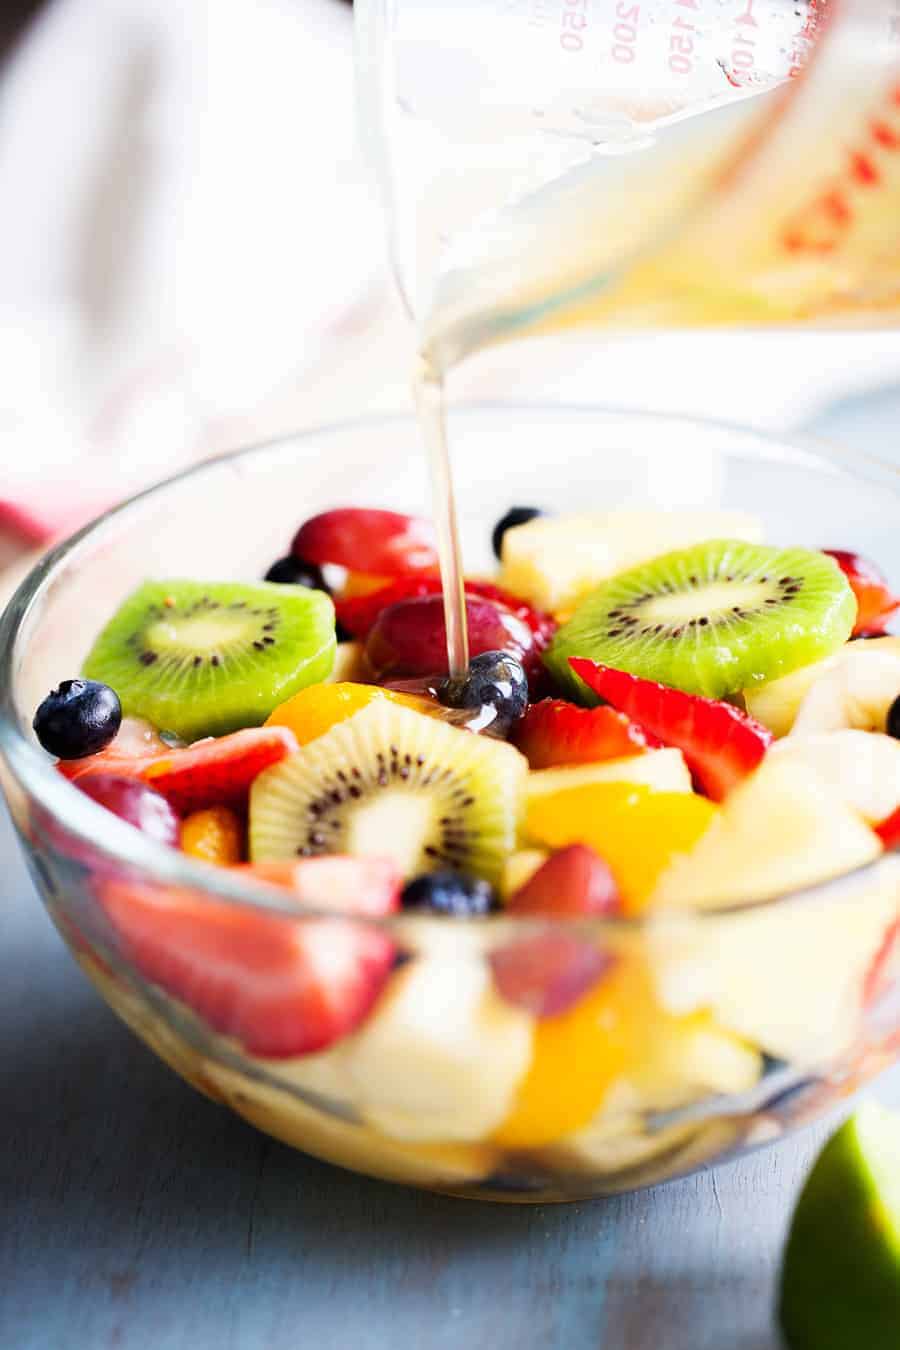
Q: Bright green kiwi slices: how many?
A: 2